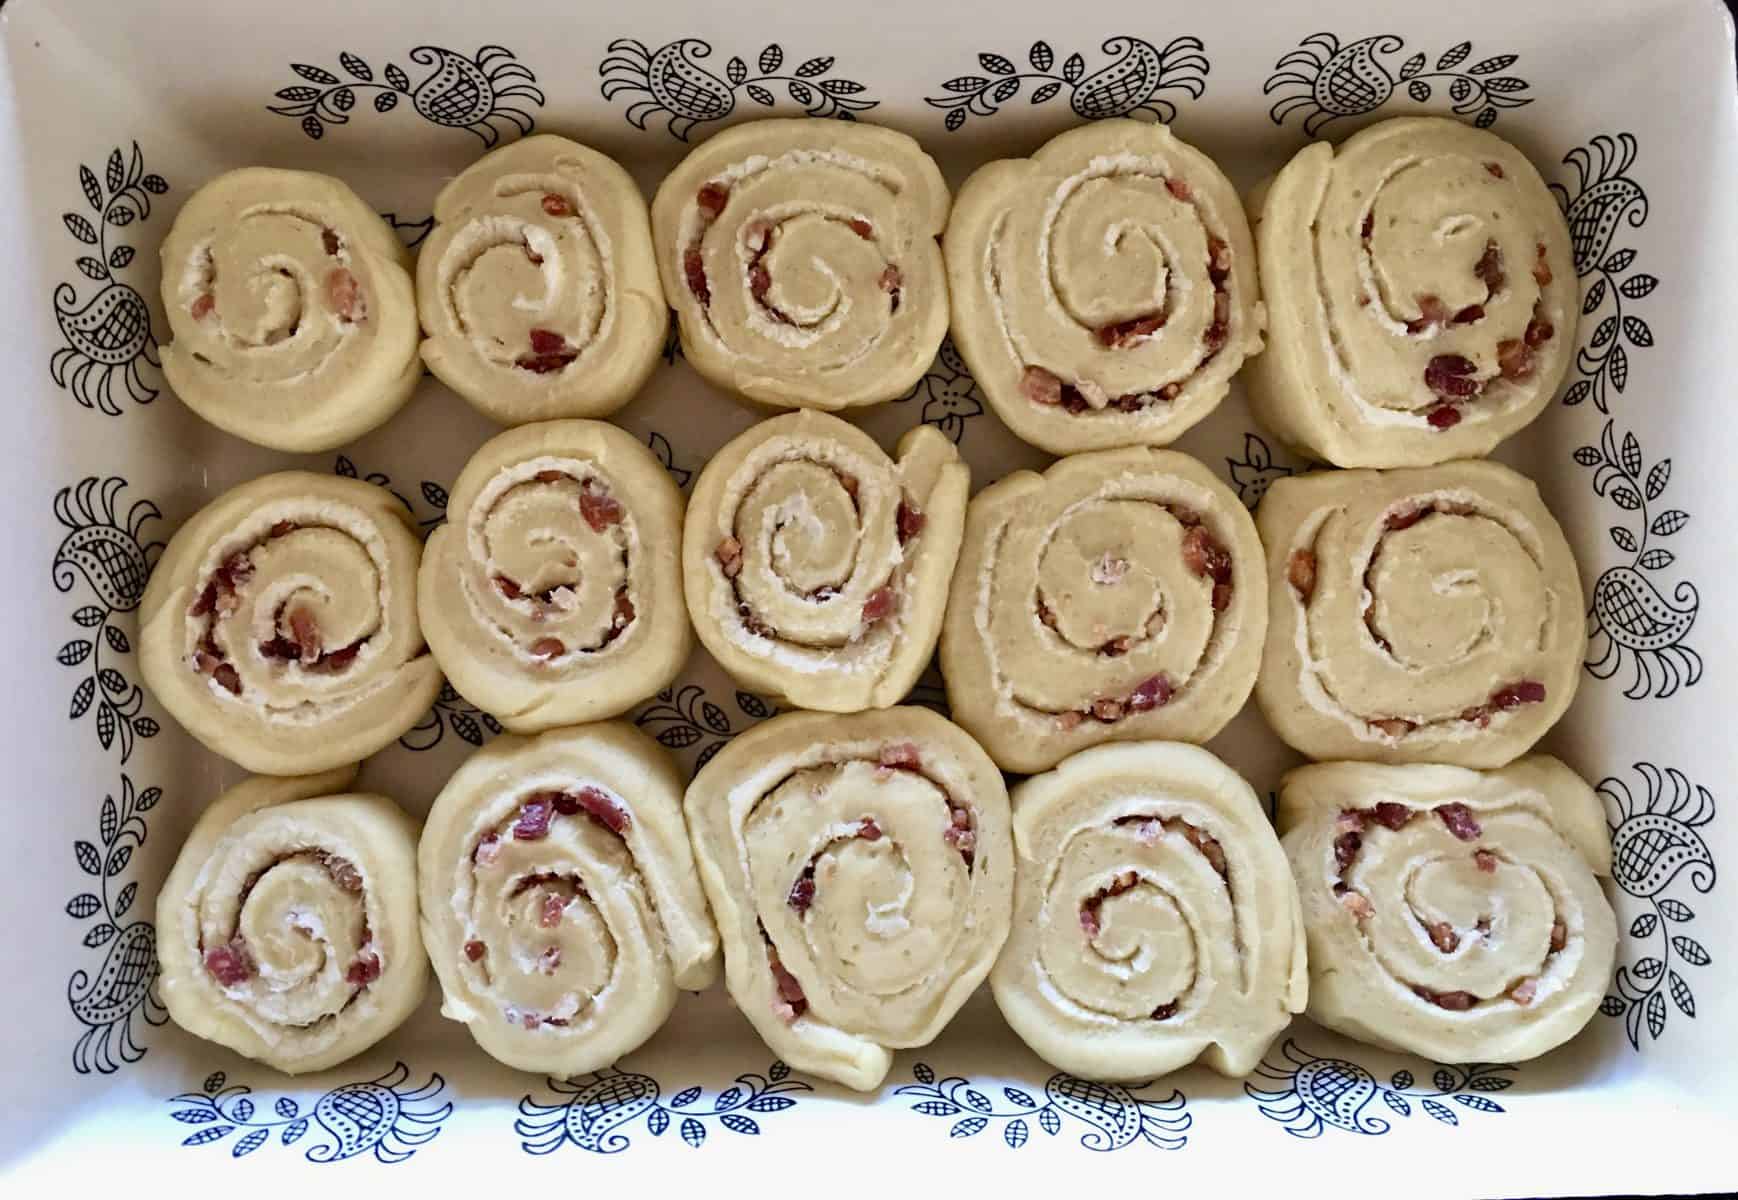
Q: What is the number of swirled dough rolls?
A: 15